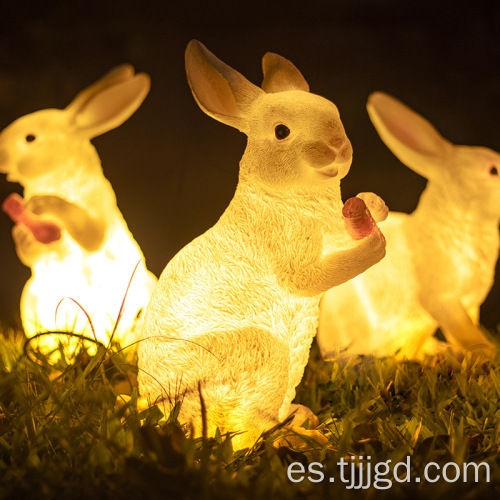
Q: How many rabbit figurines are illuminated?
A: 3